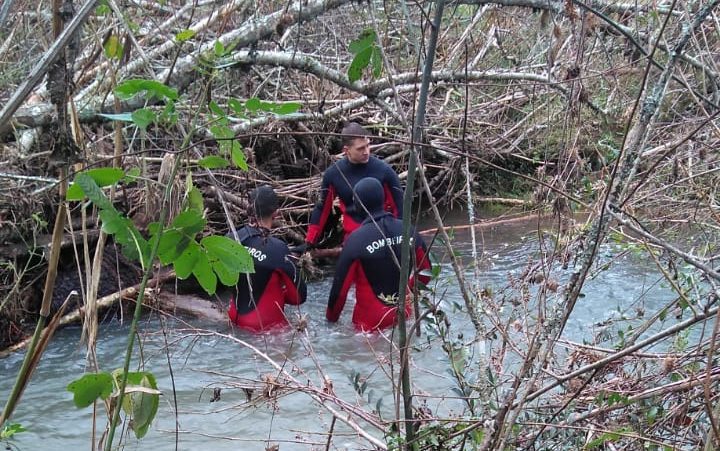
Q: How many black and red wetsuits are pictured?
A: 3